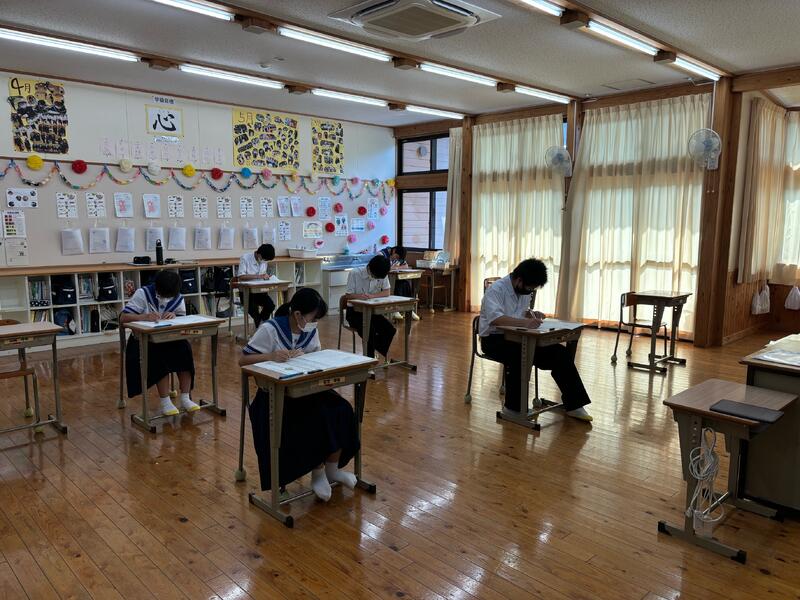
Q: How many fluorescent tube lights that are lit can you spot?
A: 11